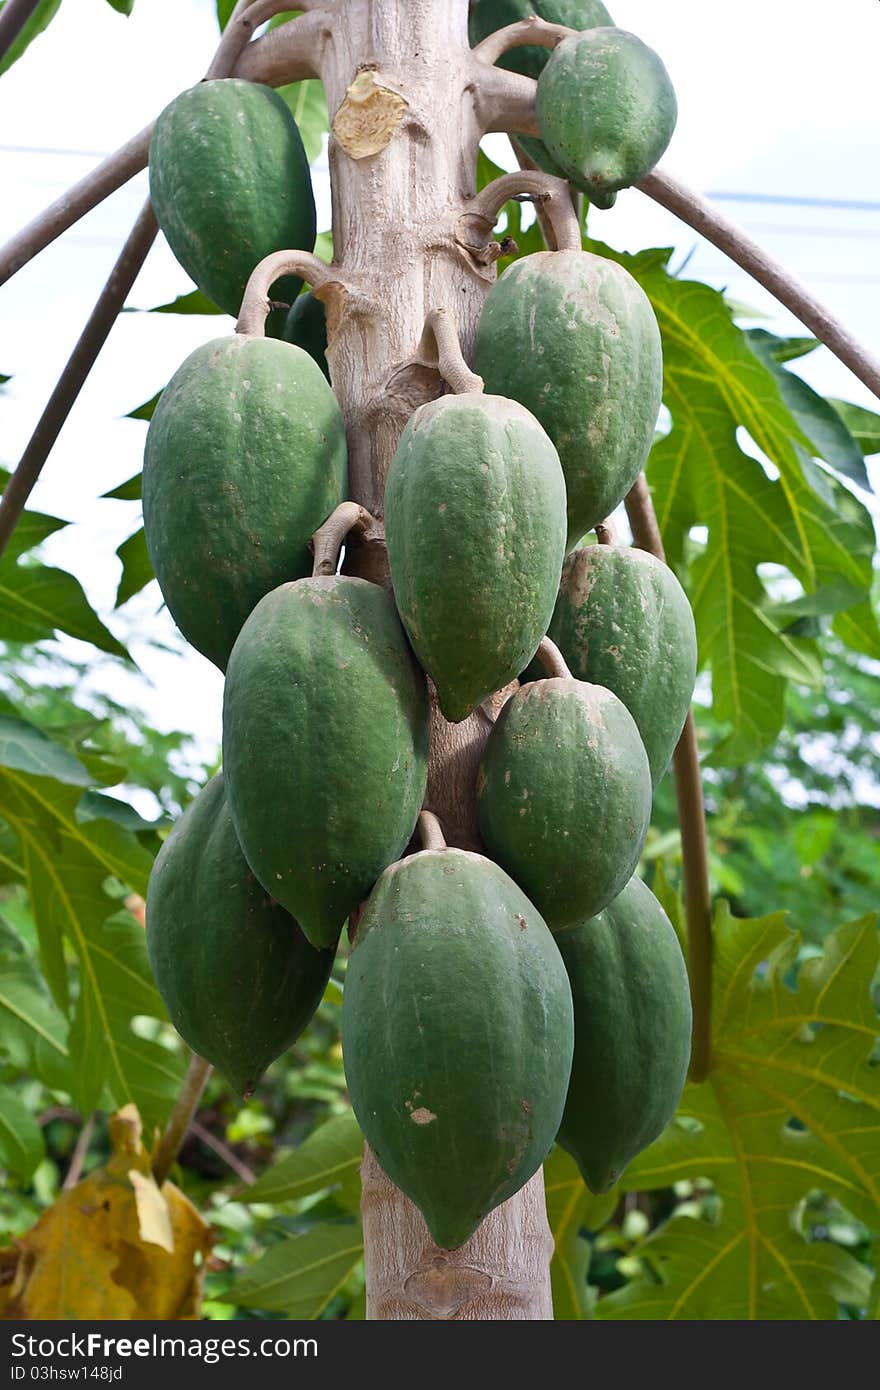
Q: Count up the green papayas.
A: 13